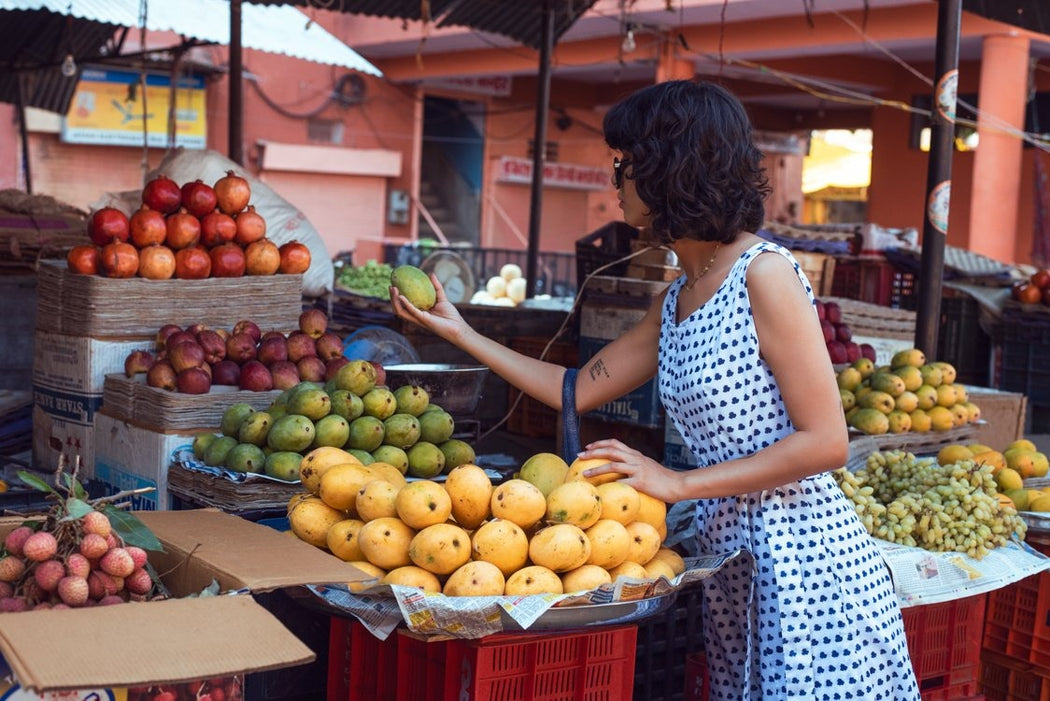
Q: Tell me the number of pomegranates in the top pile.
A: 15